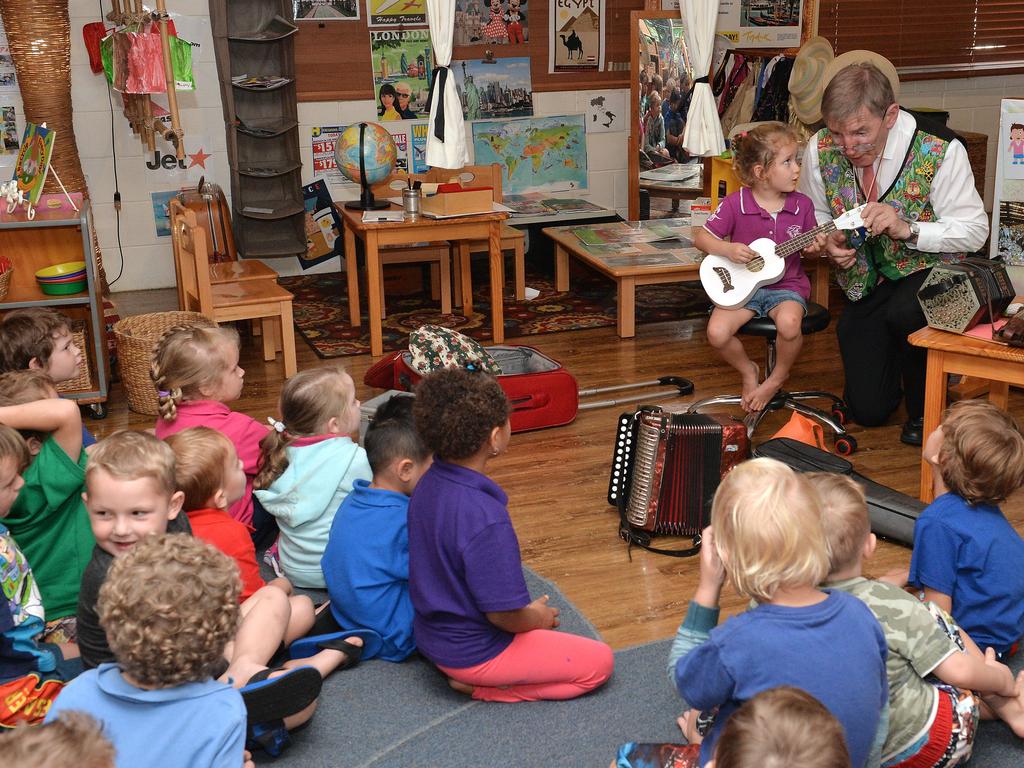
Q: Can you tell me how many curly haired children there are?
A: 2